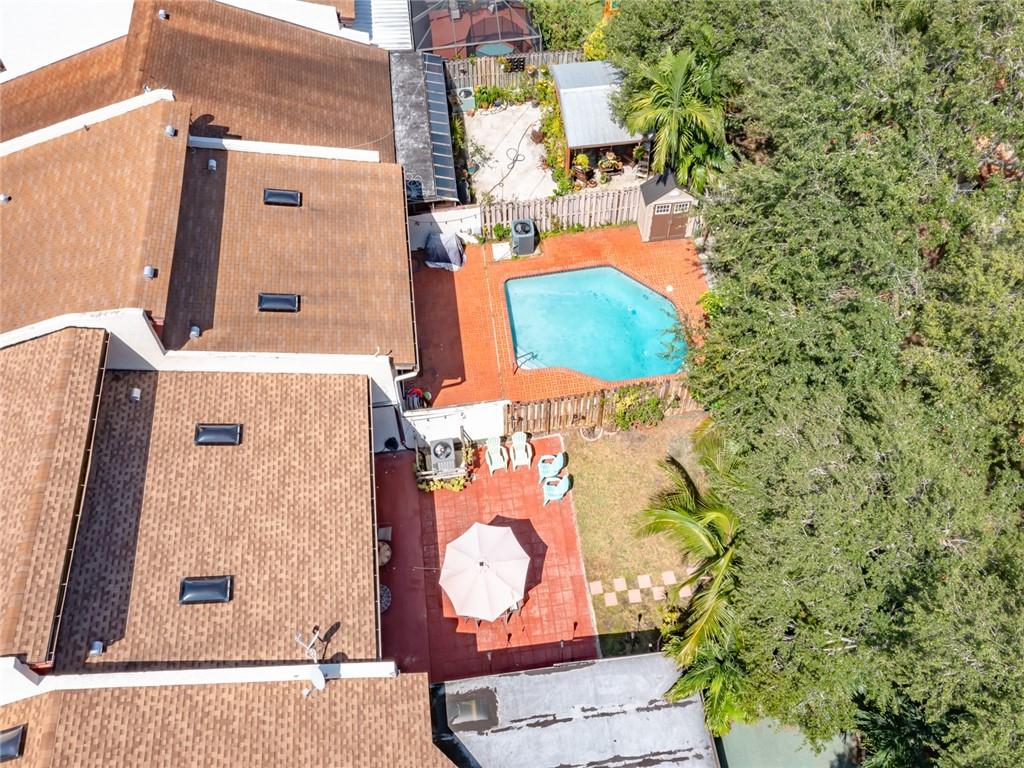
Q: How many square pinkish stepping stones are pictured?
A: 9